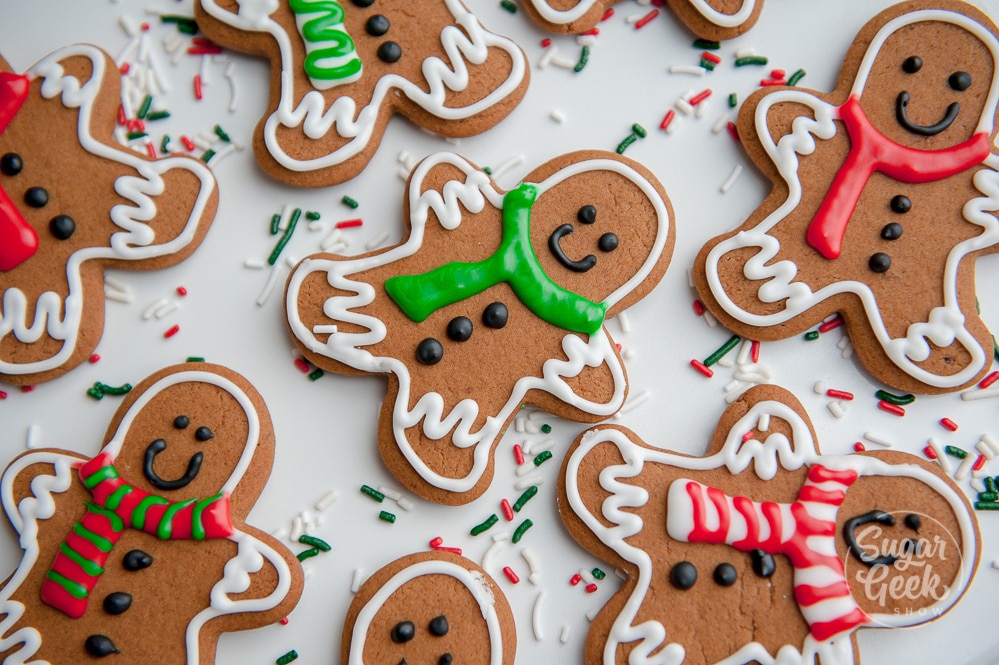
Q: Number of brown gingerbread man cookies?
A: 8